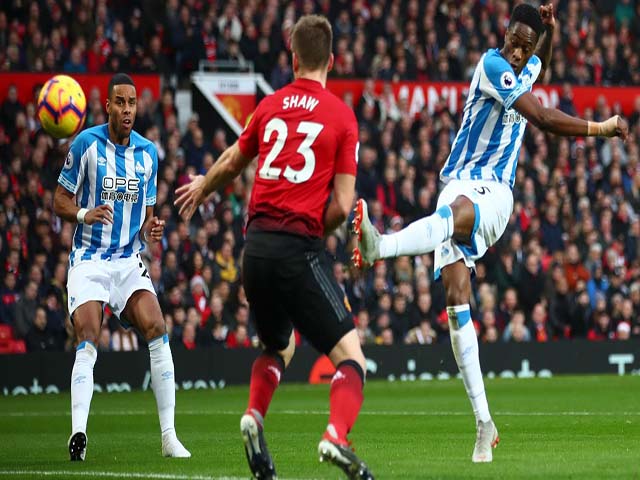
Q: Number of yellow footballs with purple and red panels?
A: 1